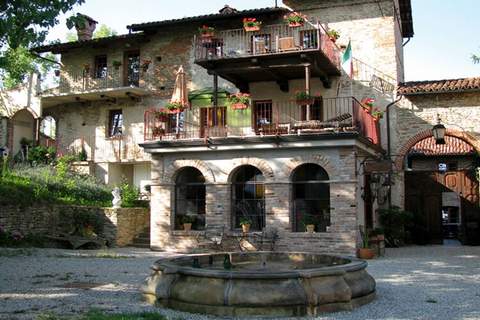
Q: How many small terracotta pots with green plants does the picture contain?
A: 3